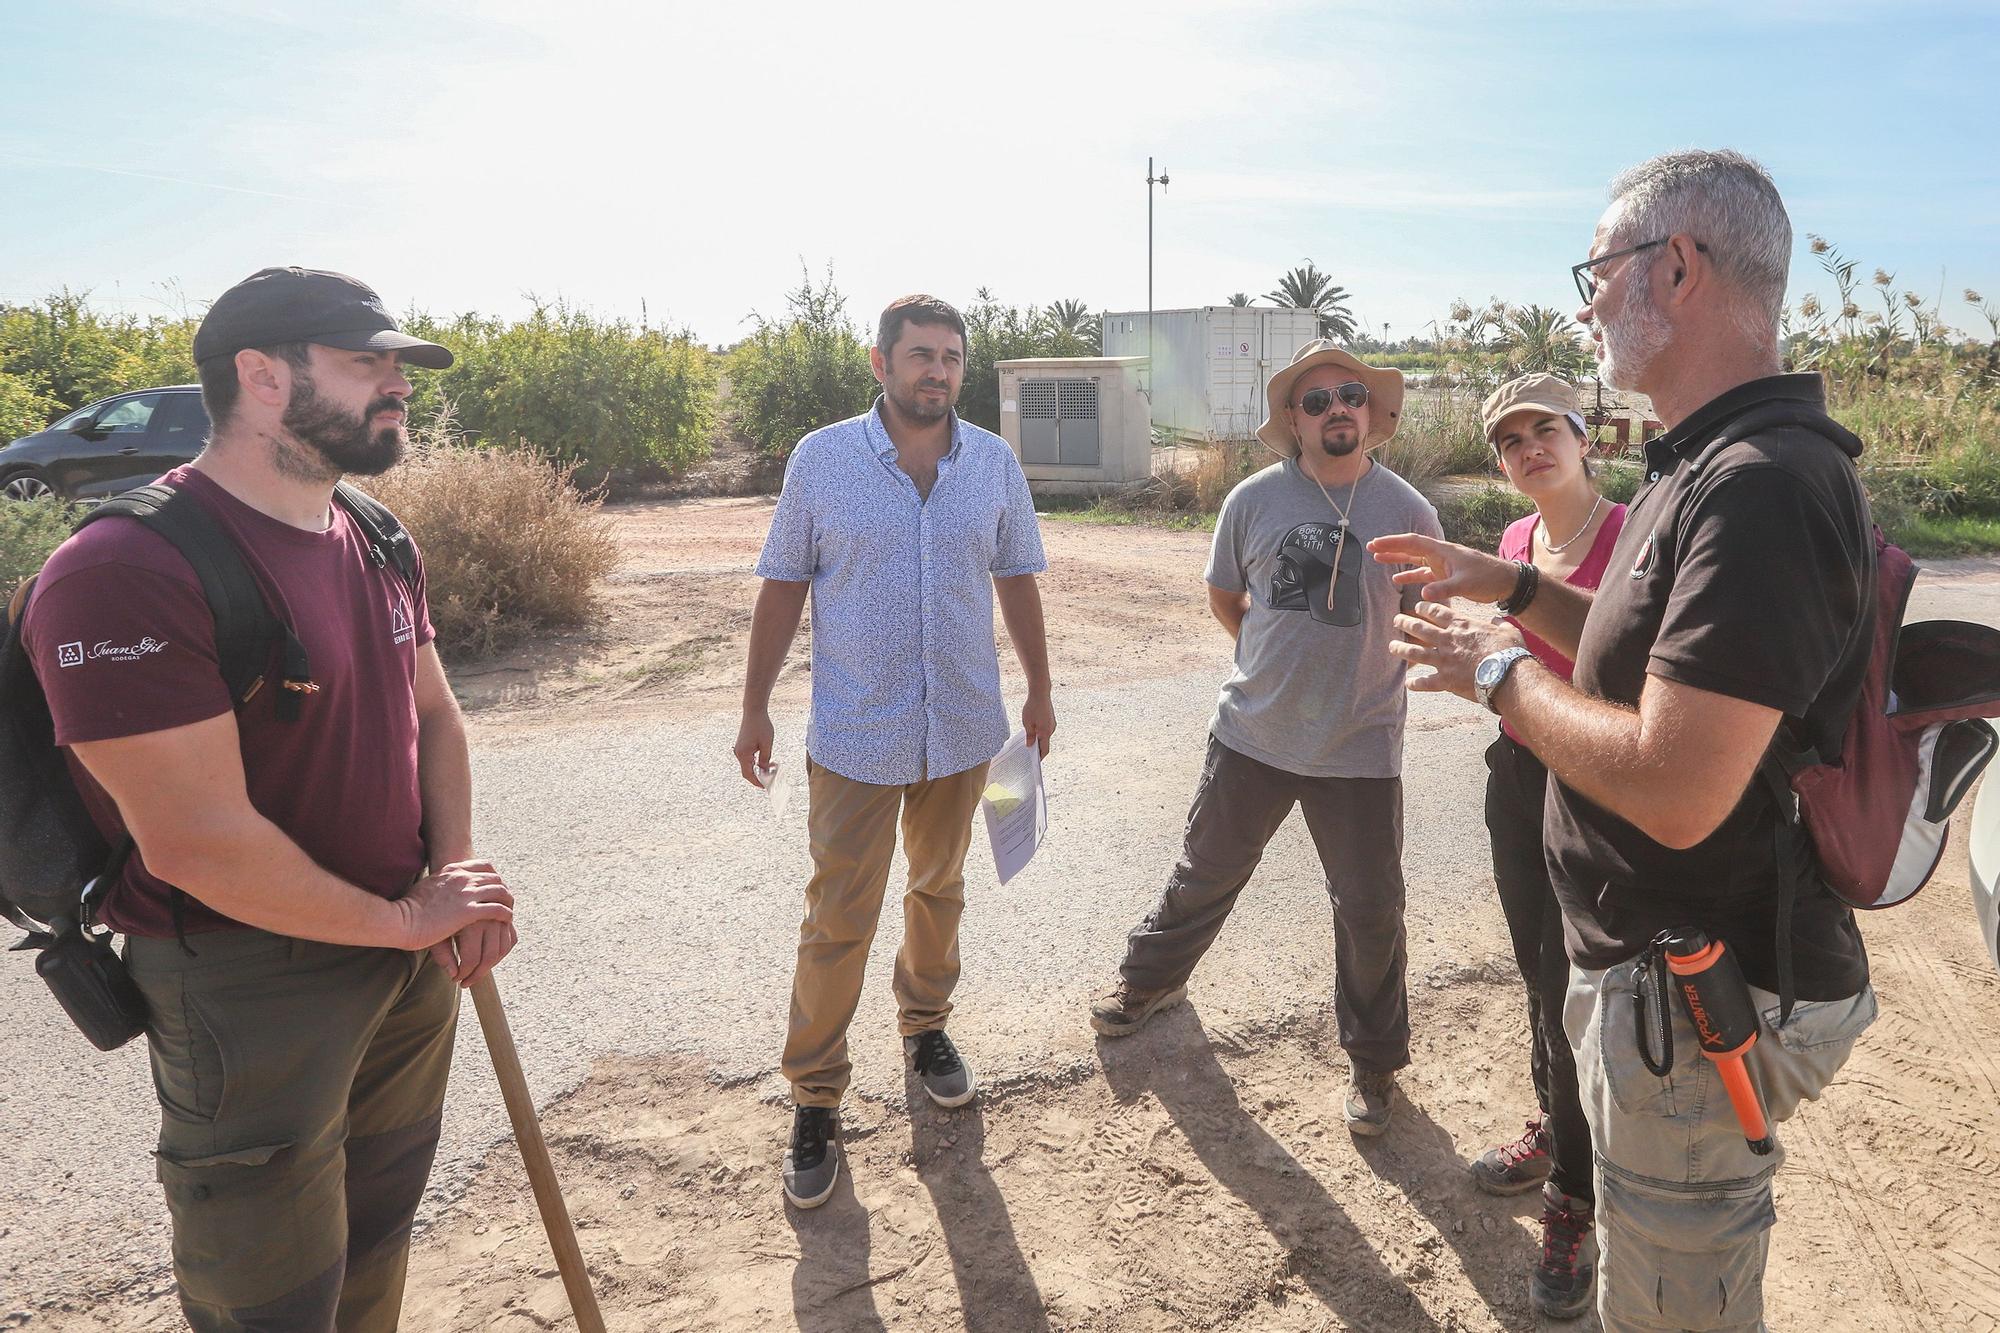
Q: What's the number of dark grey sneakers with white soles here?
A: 2